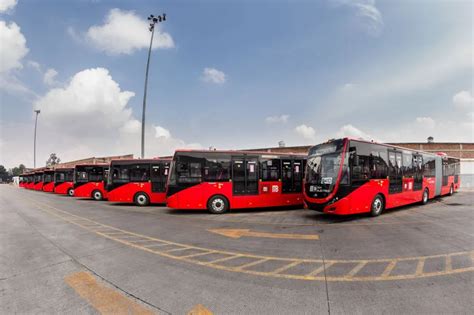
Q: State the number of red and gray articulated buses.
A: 1